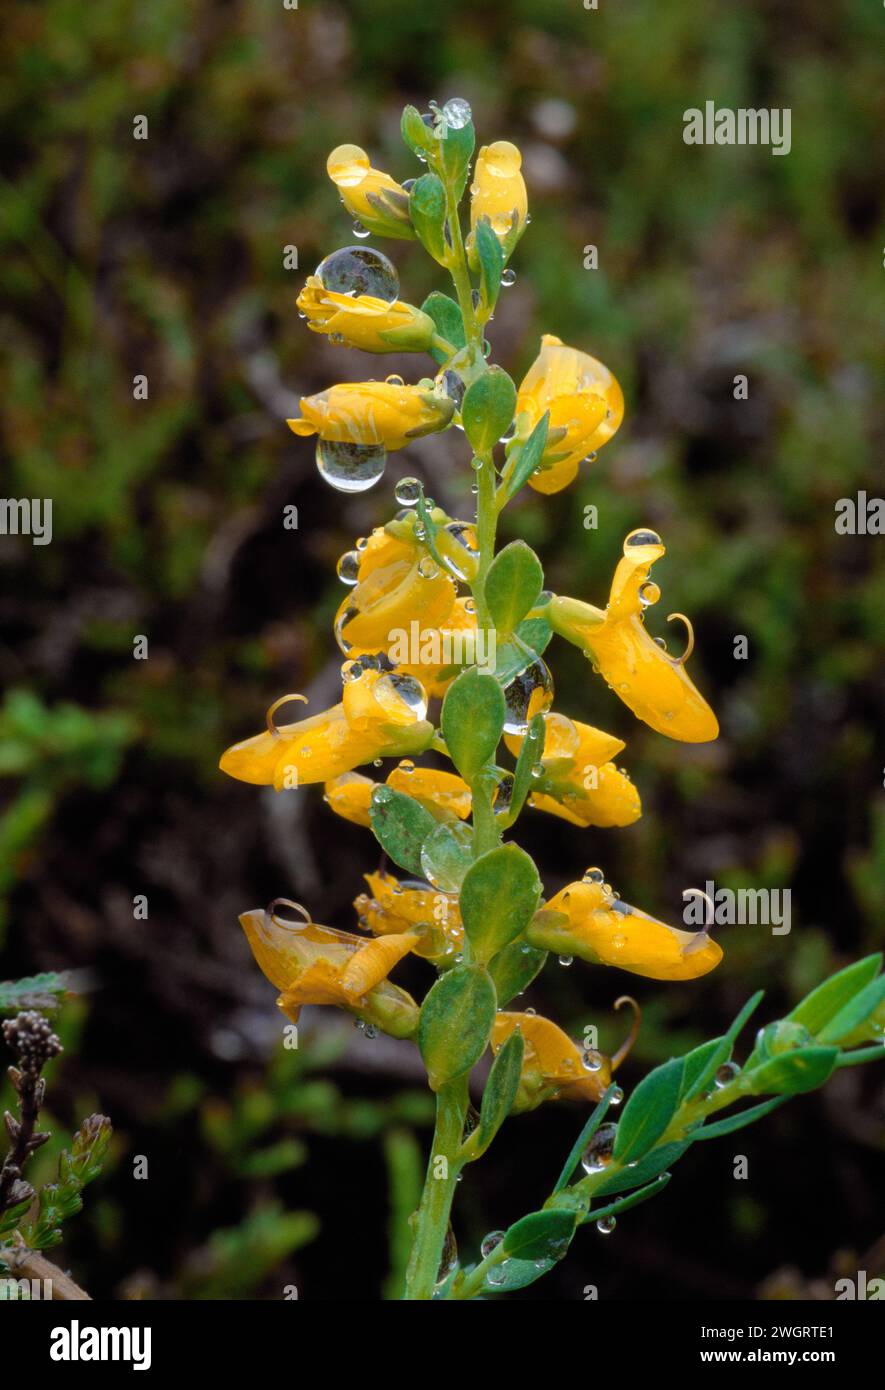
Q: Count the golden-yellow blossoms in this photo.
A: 15